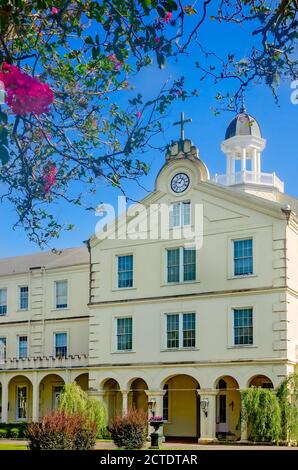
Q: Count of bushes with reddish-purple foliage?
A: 2